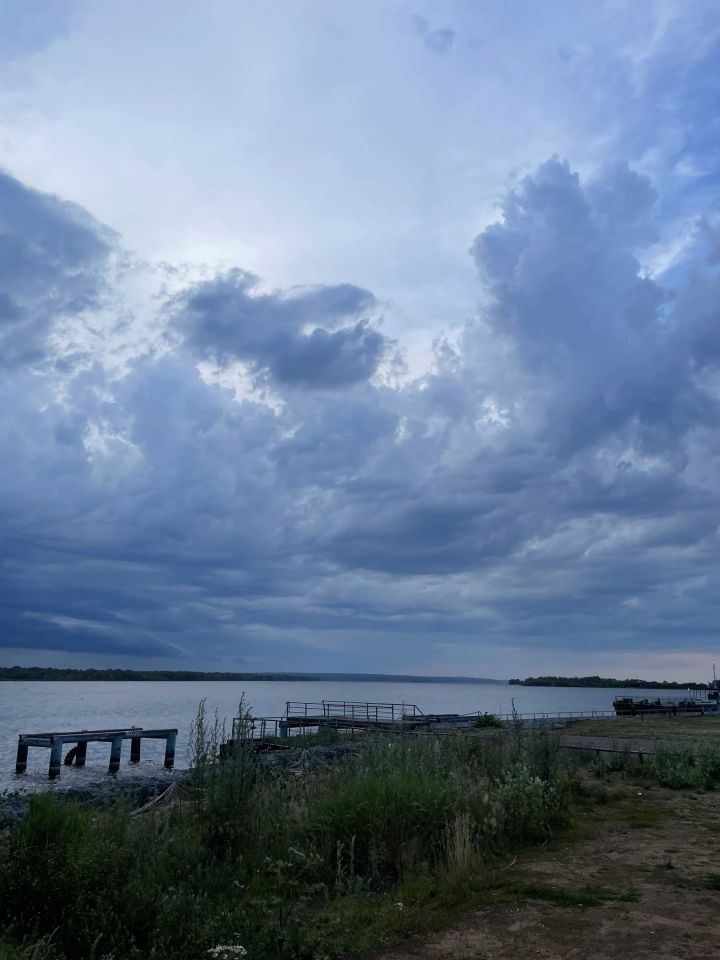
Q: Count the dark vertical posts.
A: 6